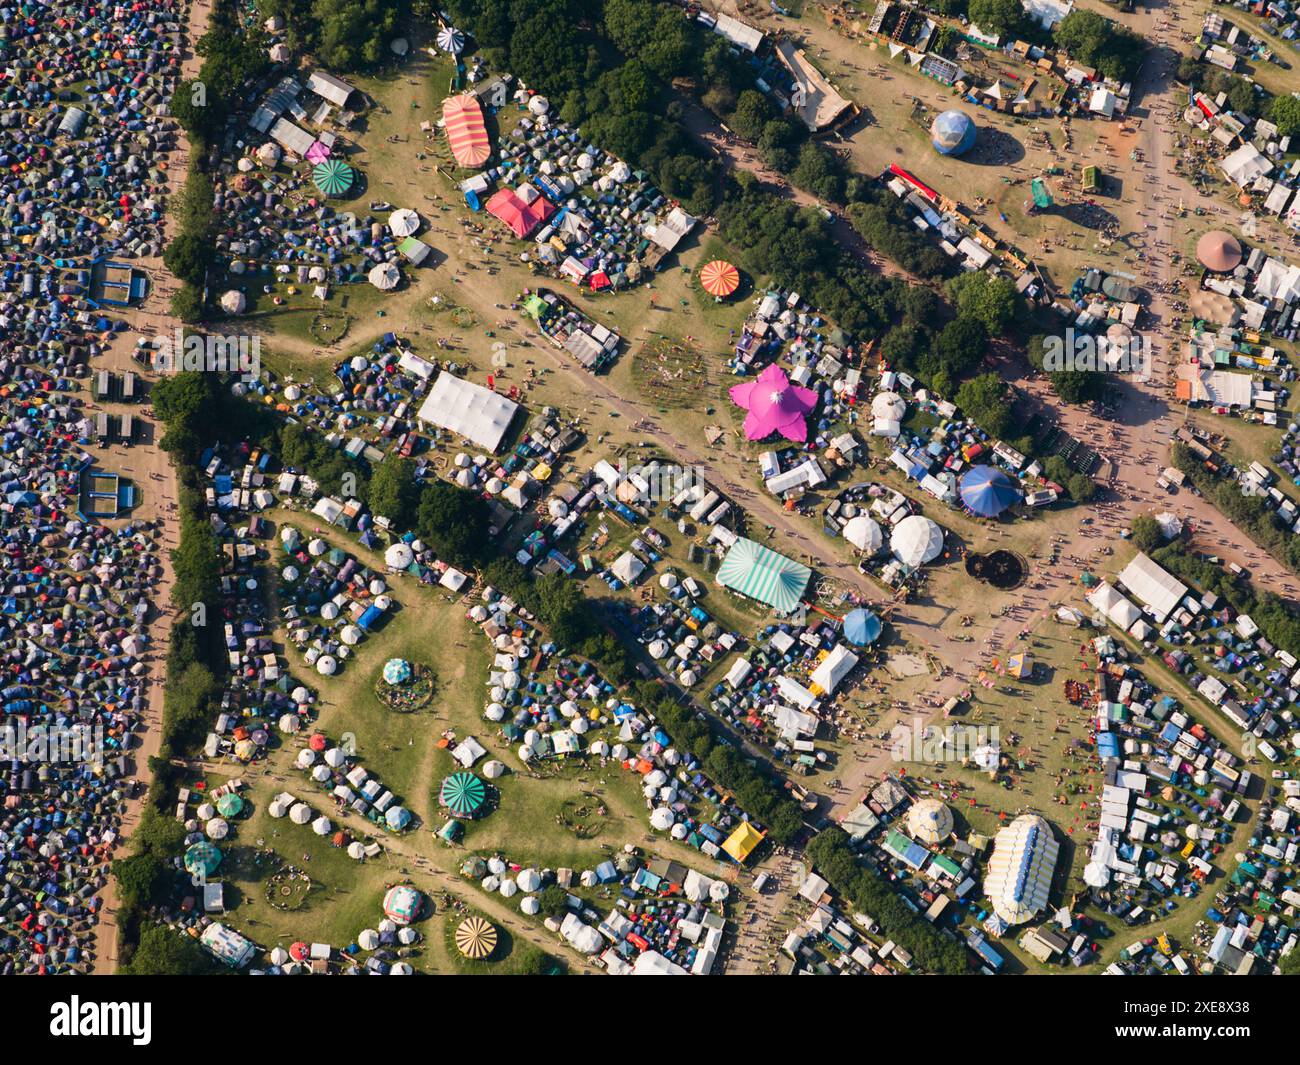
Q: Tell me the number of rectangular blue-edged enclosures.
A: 2